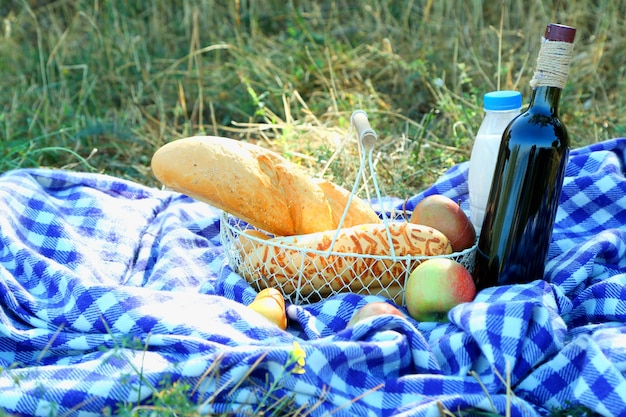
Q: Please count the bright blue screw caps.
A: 1